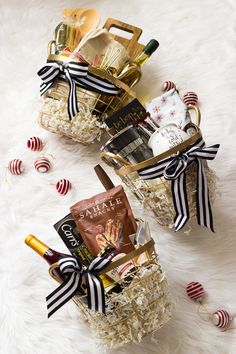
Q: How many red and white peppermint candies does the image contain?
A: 8